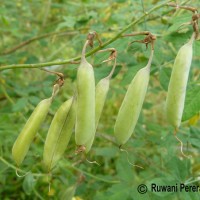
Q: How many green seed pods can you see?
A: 6